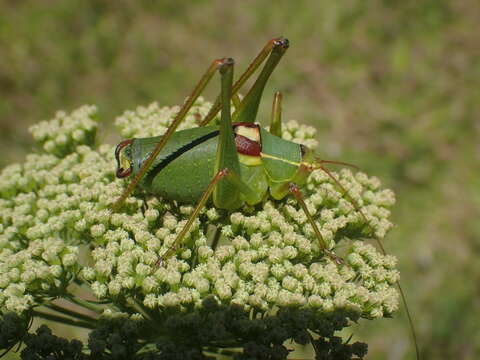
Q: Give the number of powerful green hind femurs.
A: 2